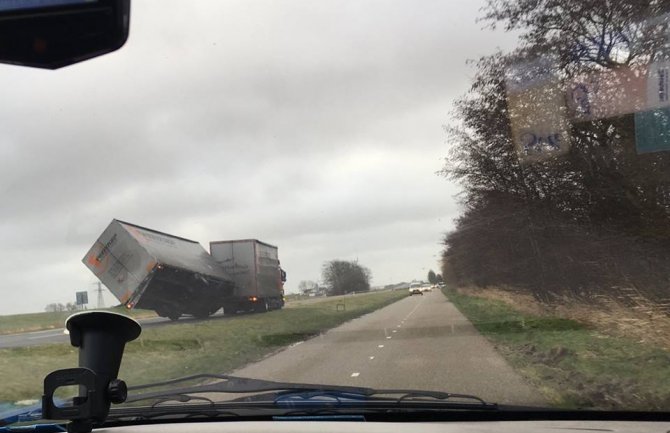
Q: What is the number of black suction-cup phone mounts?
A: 1